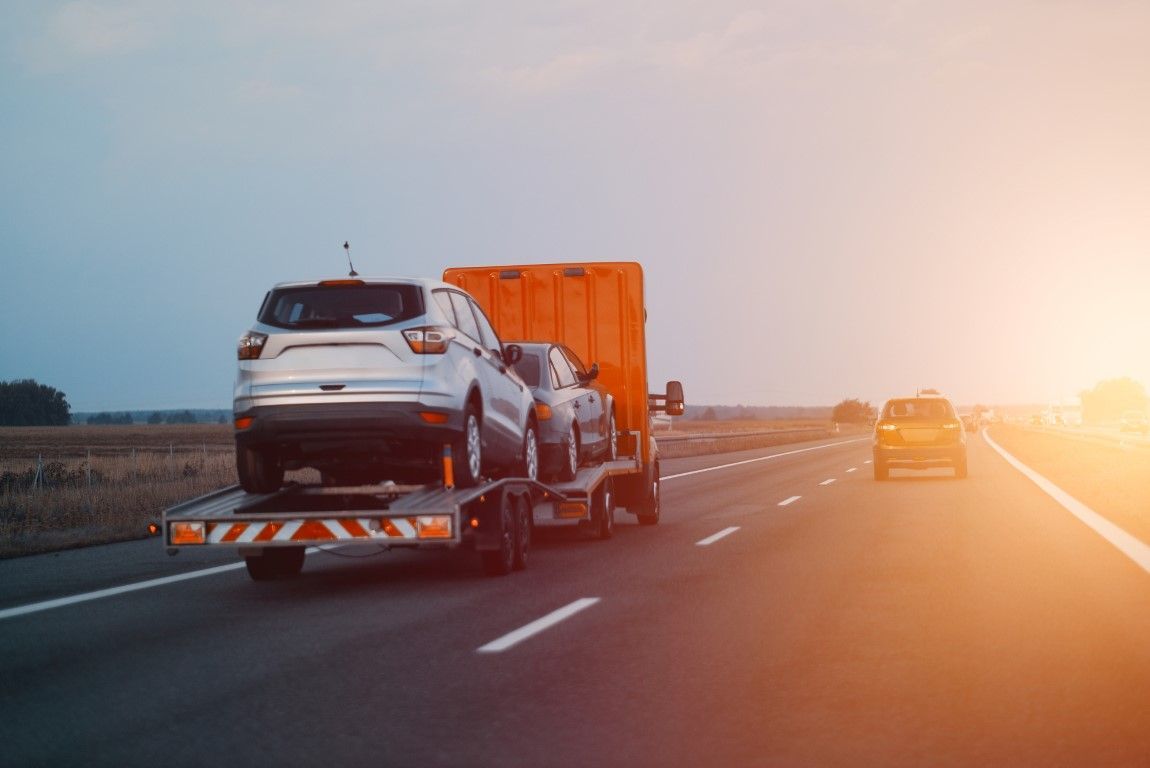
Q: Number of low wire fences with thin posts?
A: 1